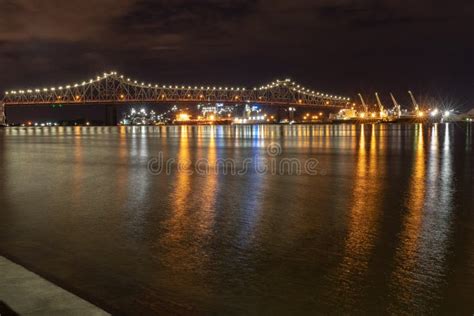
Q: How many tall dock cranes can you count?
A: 4